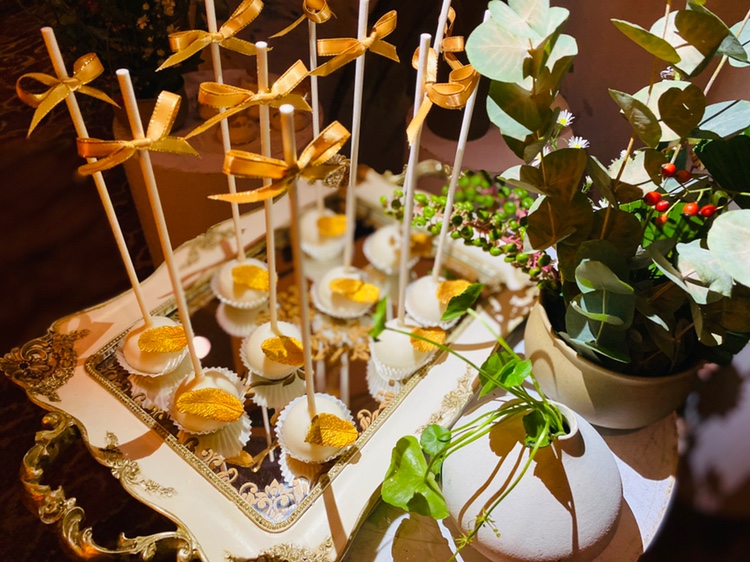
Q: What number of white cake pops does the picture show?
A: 10